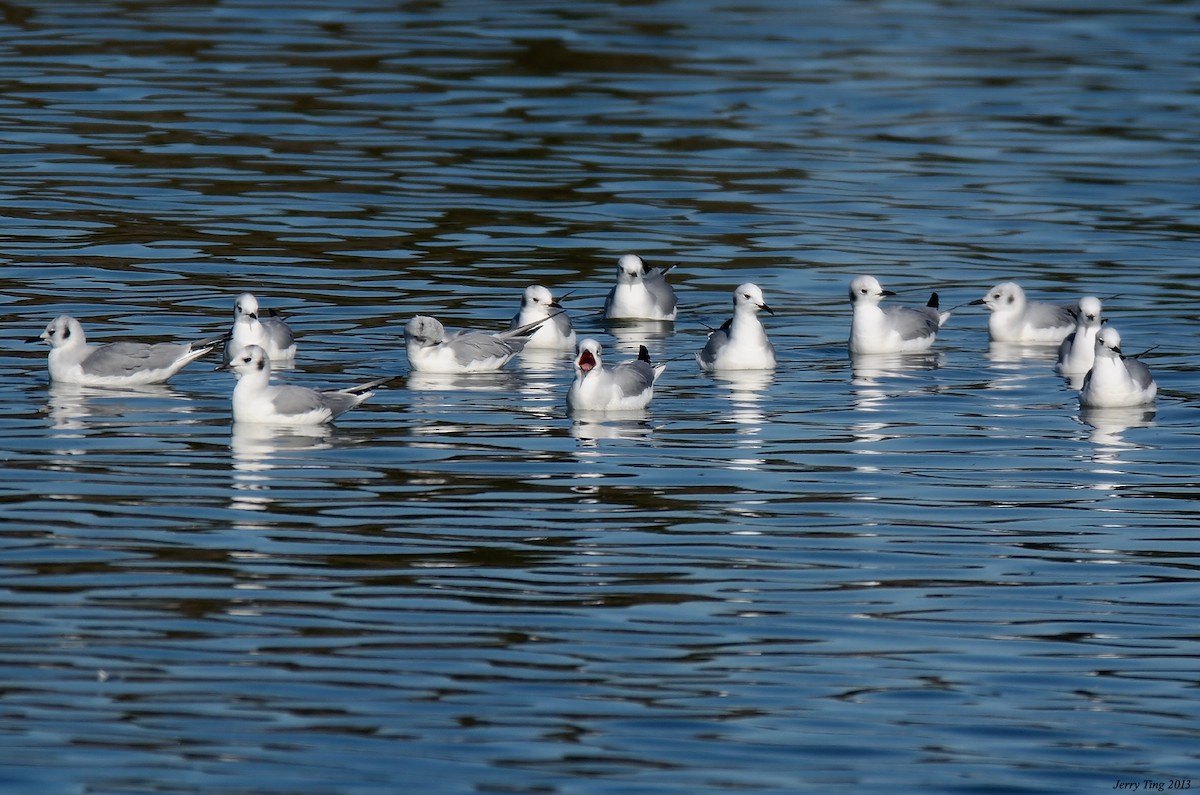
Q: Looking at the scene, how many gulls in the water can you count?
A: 12